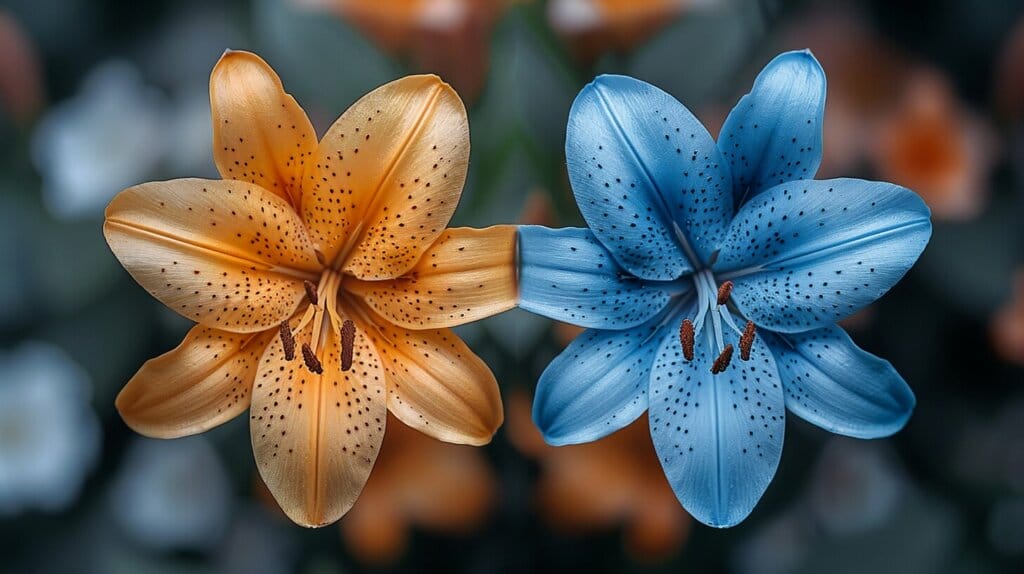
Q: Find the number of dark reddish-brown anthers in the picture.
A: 8